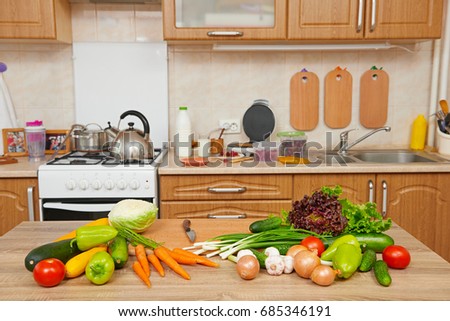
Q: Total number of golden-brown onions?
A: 4